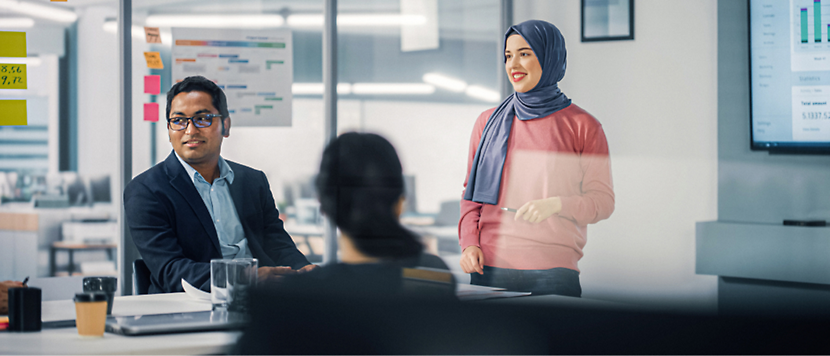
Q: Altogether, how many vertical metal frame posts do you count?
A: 3